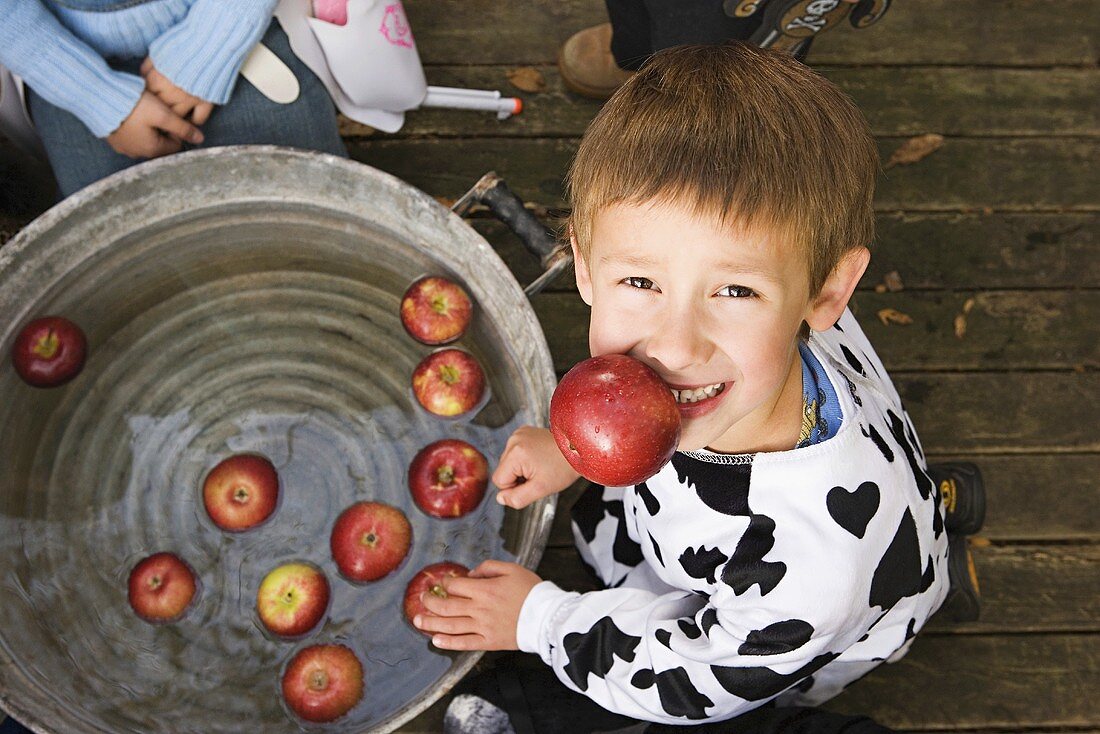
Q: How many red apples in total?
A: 11